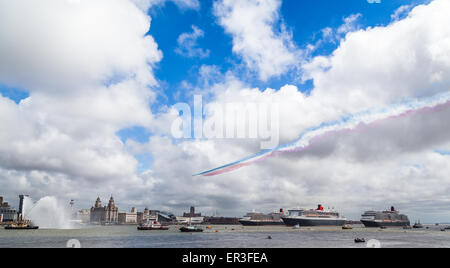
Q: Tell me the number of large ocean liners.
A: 3